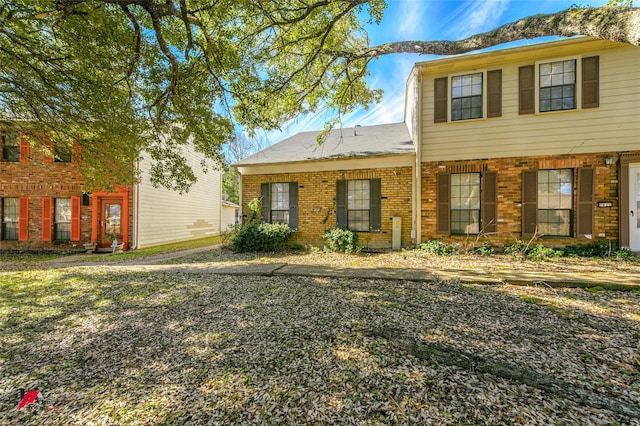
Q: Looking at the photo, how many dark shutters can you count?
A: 12